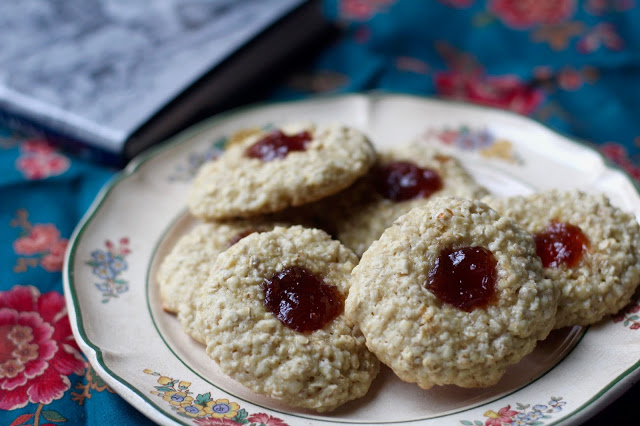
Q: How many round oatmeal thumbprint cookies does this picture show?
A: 6